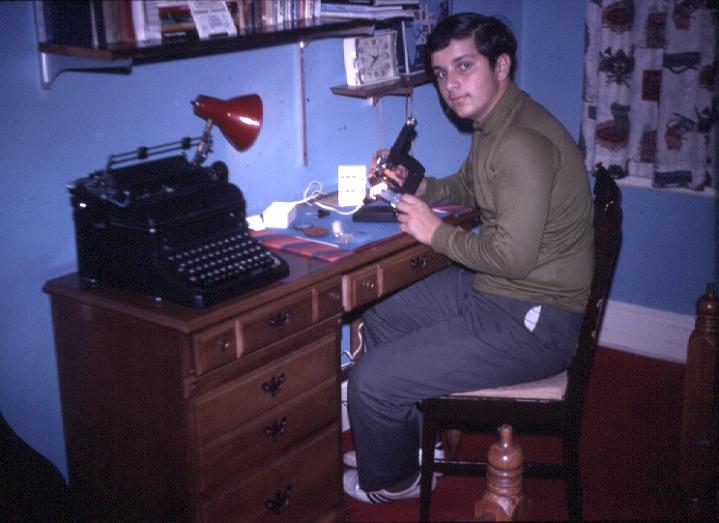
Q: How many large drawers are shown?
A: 3